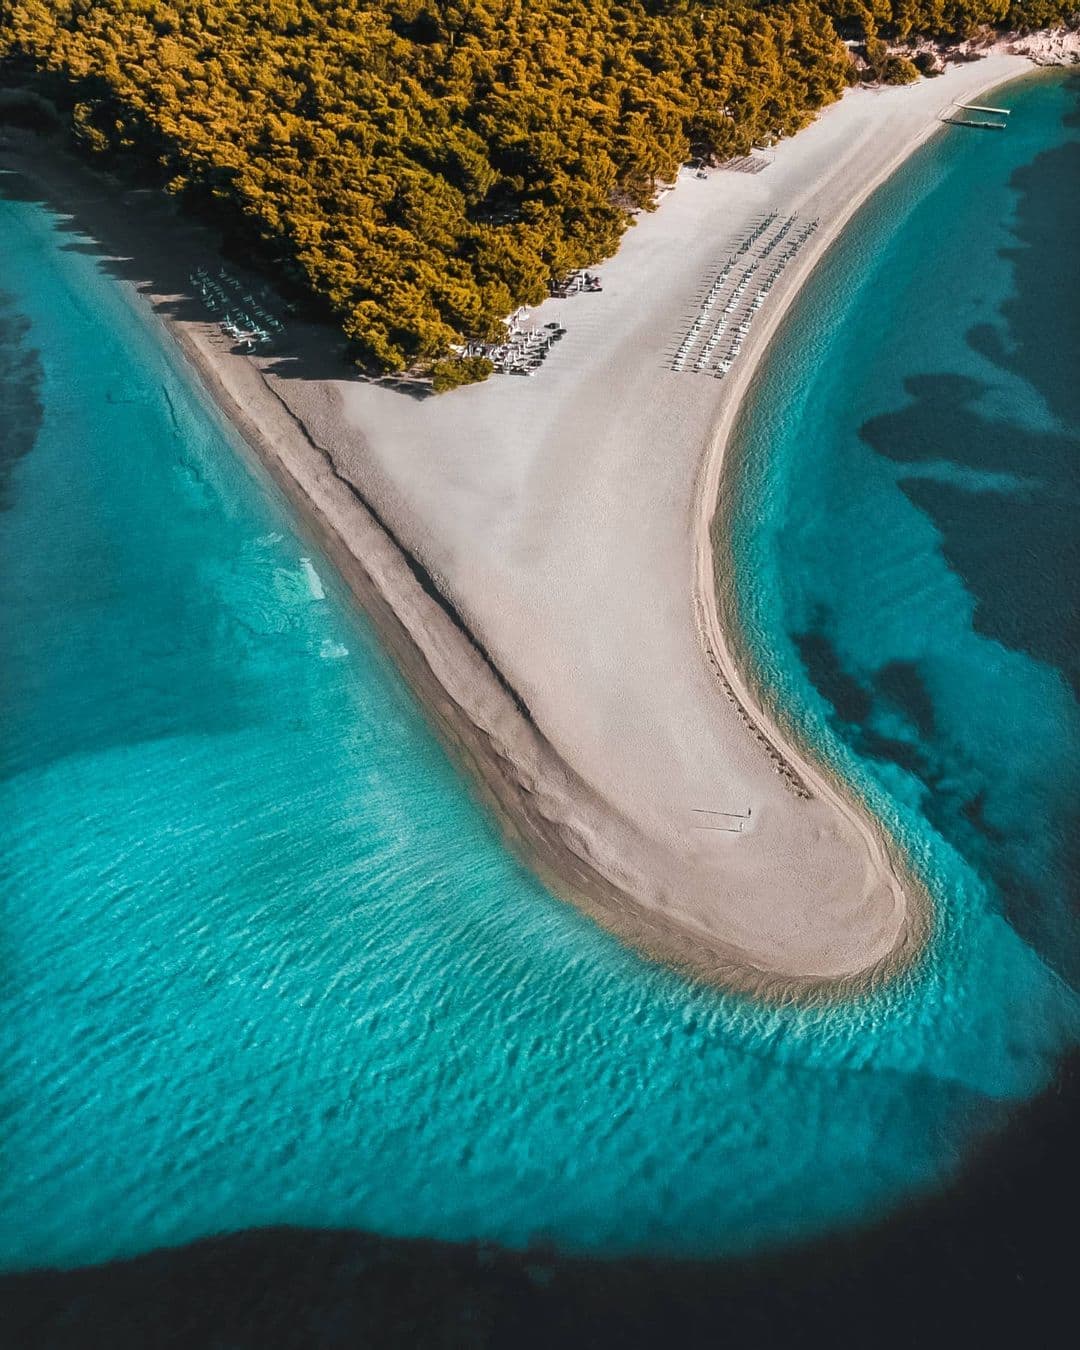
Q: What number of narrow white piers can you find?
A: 2